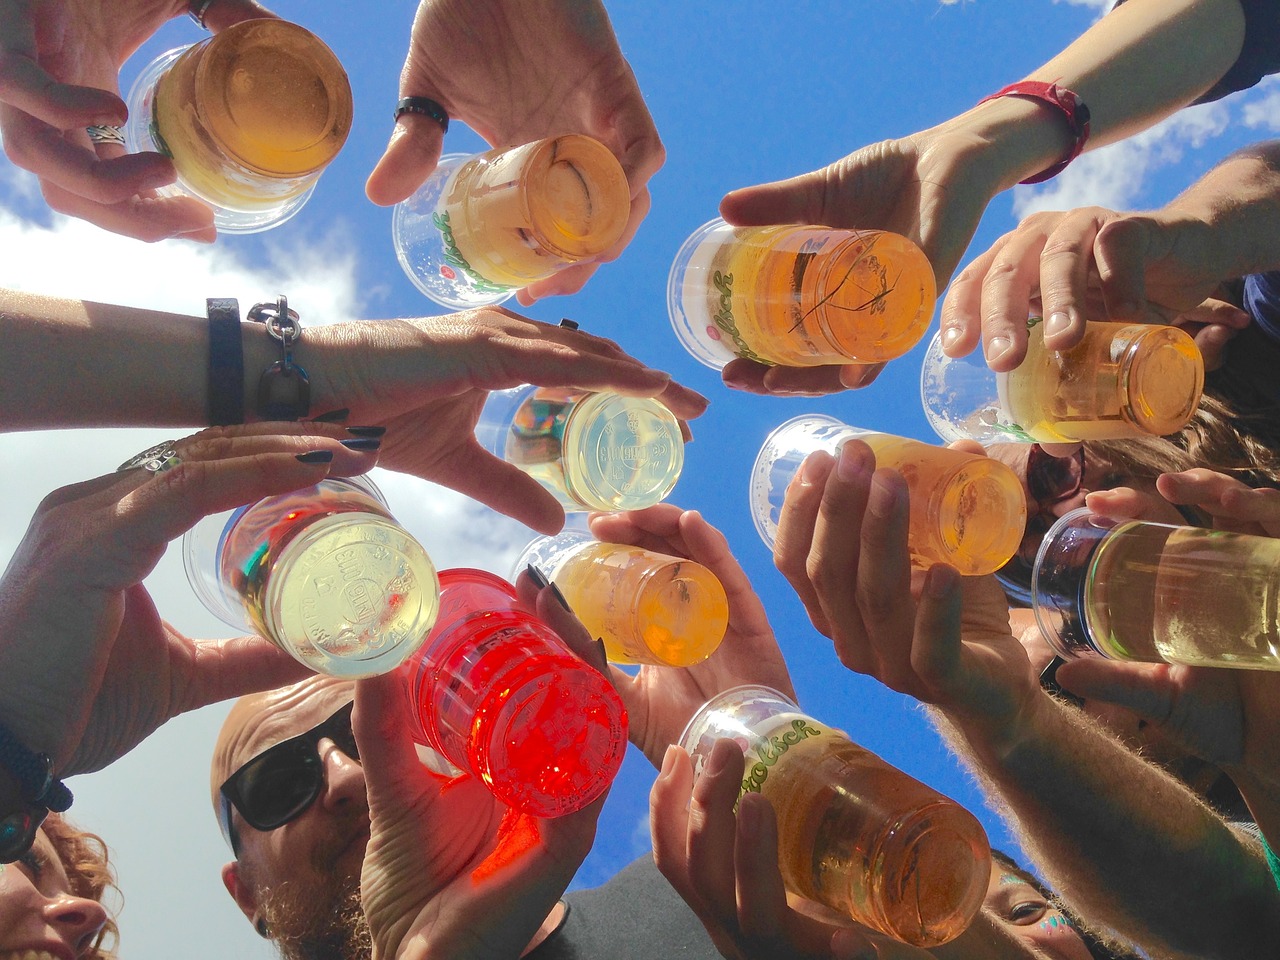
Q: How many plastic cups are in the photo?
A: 11